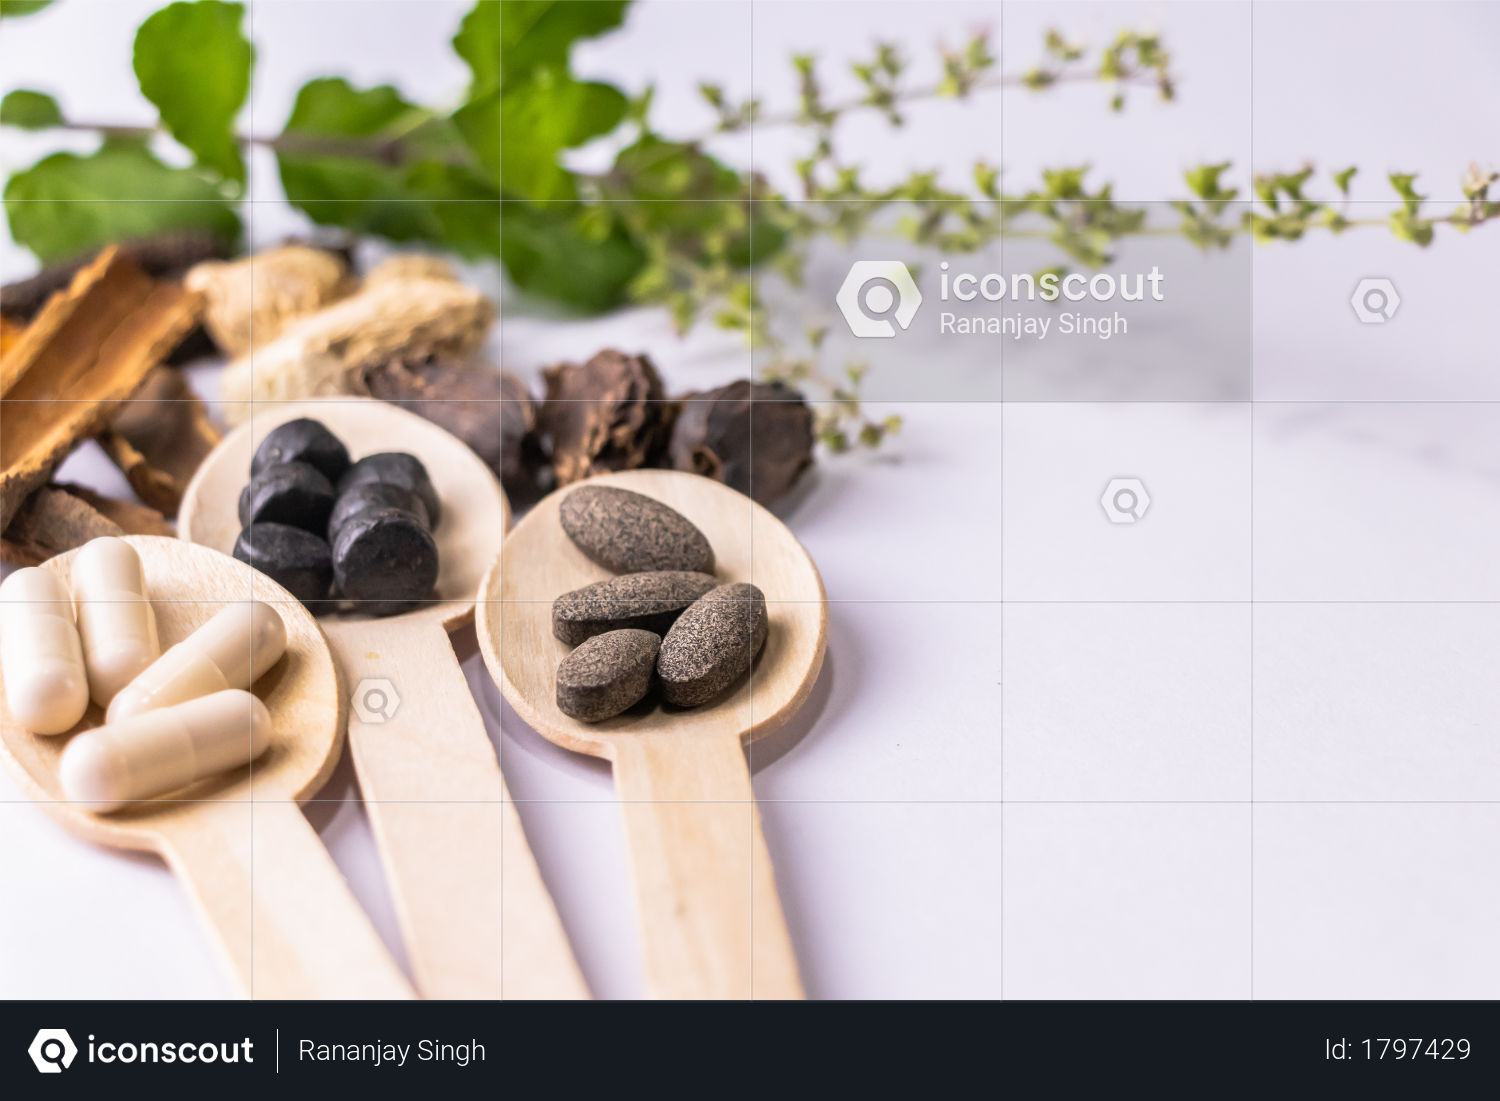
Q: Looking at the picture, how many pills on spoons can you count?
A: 14